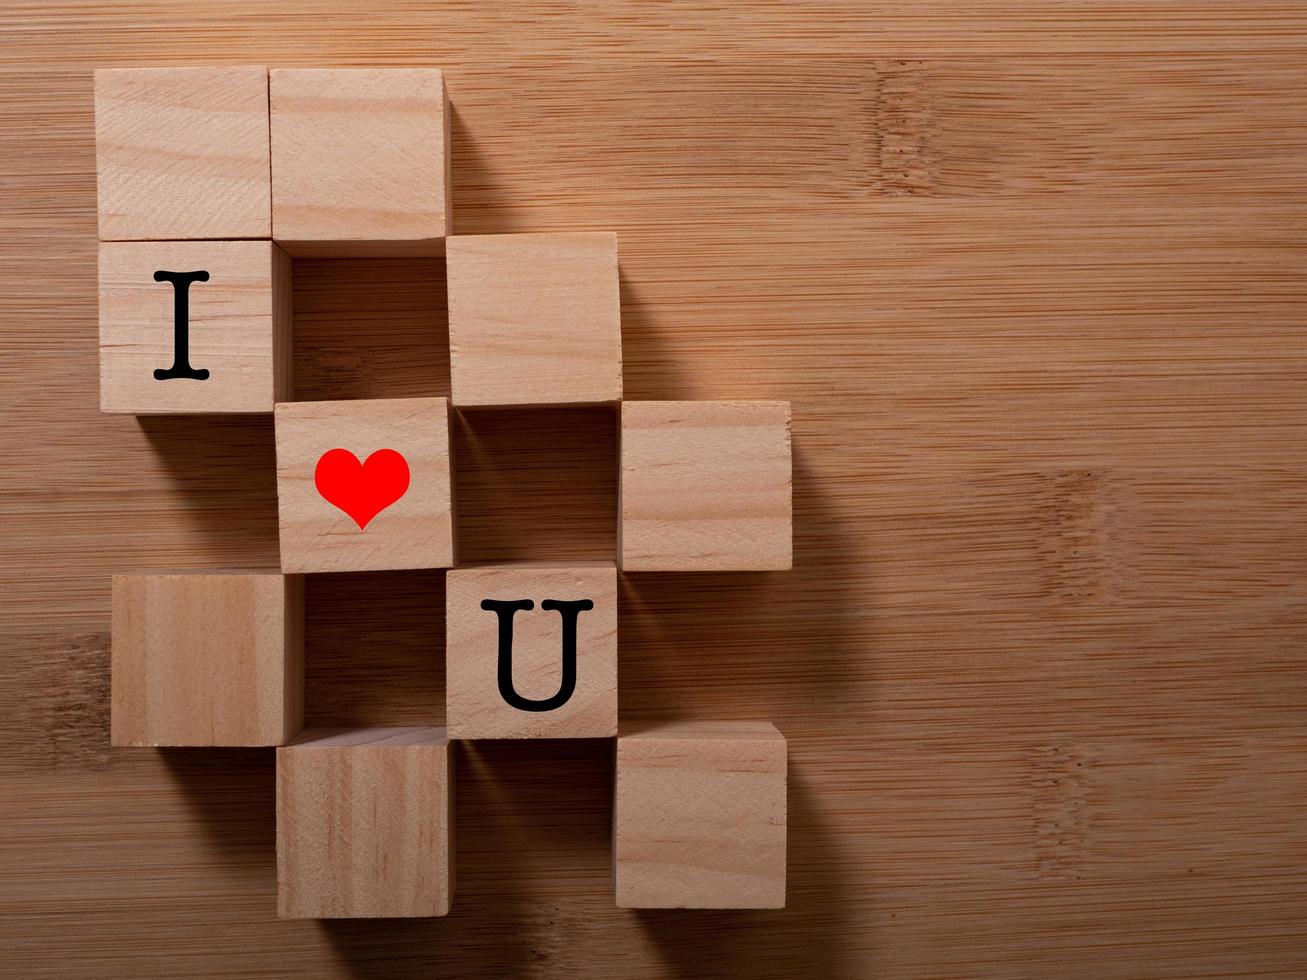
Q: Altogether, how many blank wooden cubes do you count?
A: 7